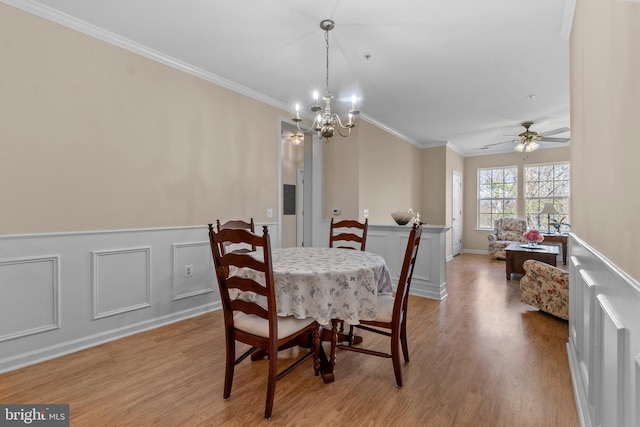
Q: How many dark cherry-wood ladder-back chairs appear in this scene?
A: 4